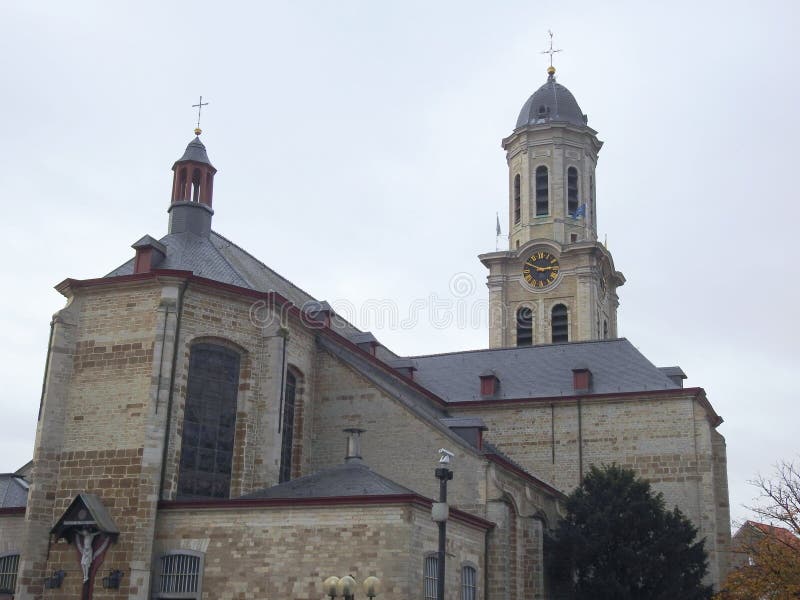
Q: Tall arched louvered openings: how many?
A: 5